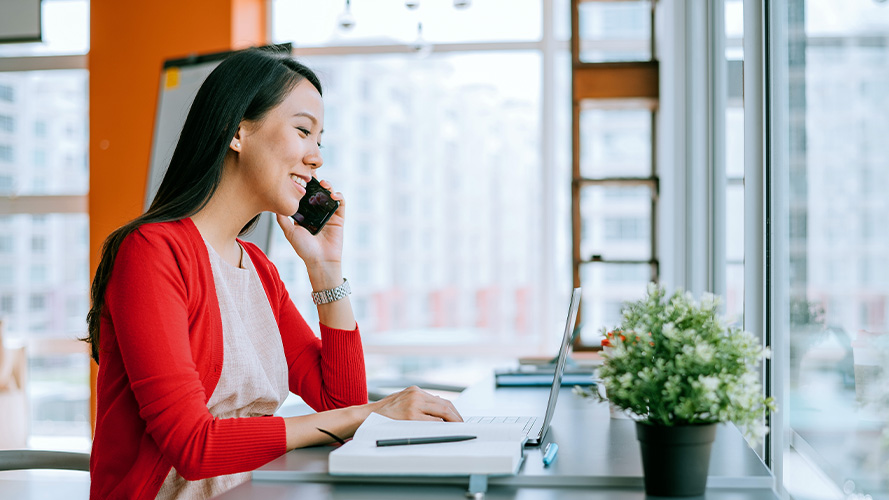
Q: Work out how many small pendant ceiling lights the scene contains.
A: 4